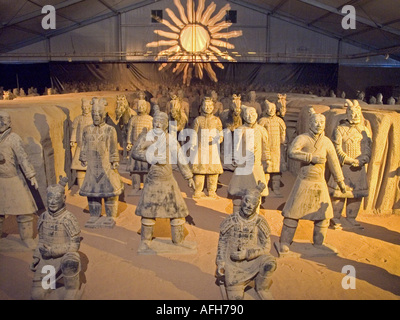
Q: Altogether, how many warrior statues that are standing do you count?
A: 10